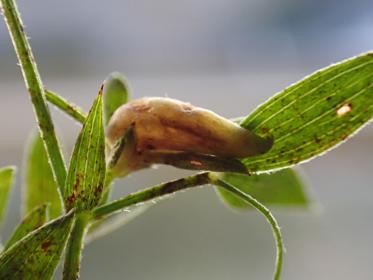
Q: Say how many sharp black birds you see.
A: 0